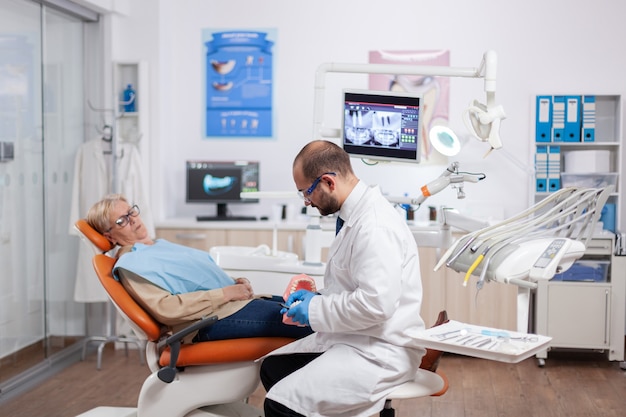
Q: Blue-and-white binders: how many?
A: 6